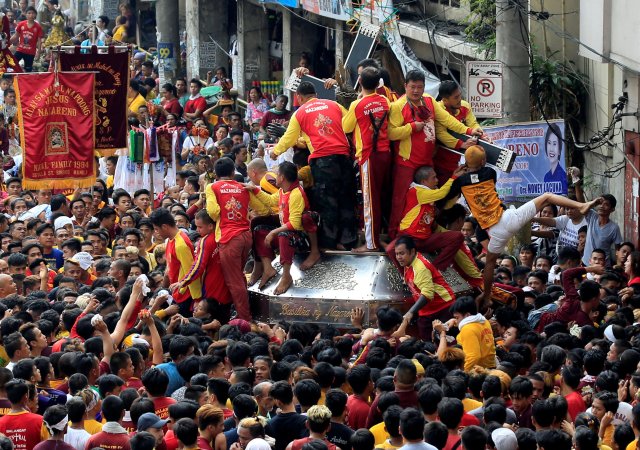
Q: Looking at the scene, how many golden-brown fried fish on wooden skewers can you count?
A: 0